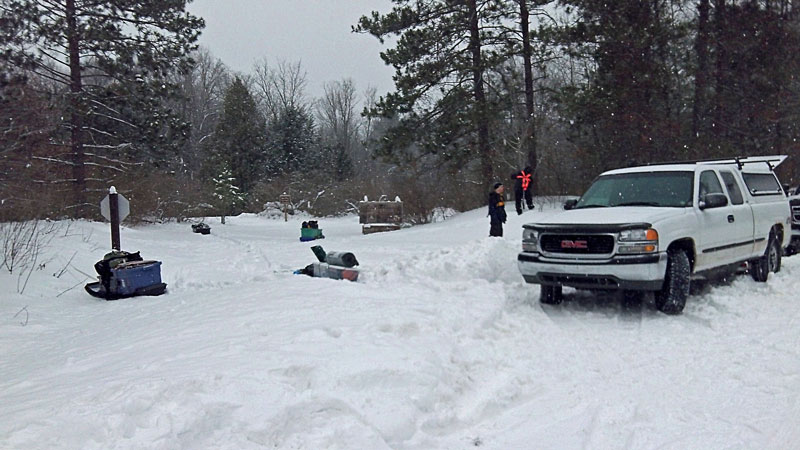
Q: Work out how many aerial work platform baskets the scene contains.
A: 0